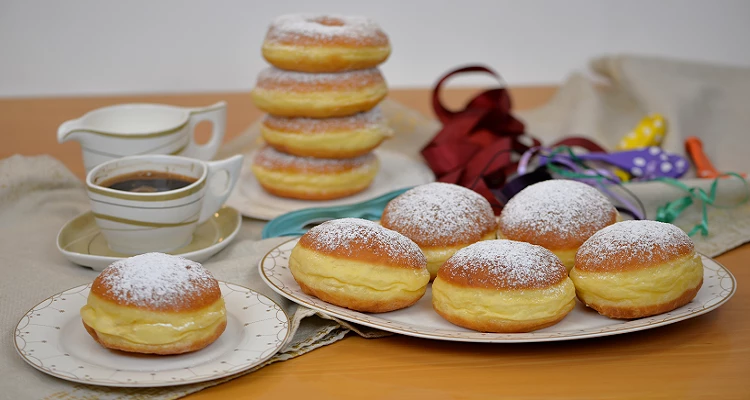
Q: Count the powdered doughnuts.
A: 10